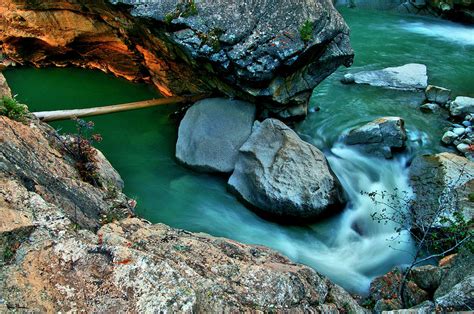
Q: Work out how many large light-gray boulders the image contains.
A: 2